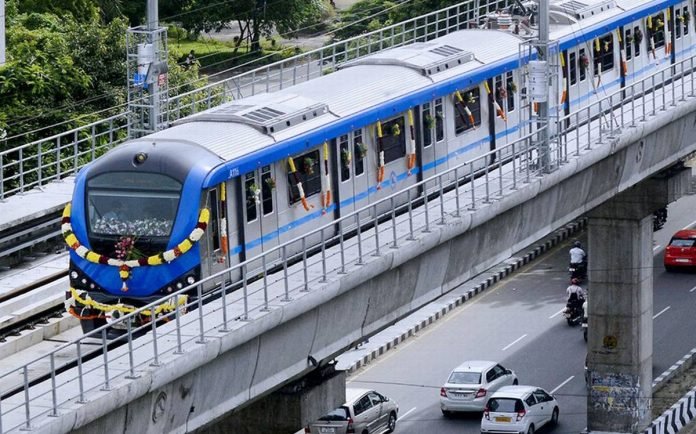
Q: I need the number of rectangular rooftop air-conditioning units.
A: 3